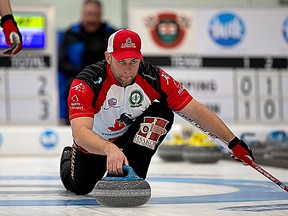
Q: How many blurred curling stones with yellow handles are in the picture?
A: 2